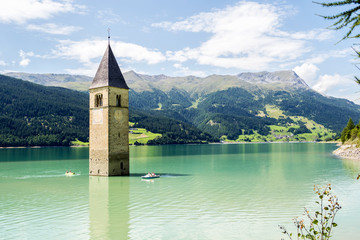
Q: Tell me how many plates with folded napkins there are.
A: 0